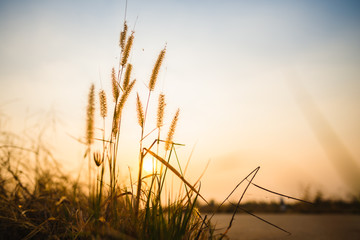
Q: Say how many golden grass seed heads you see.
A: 11